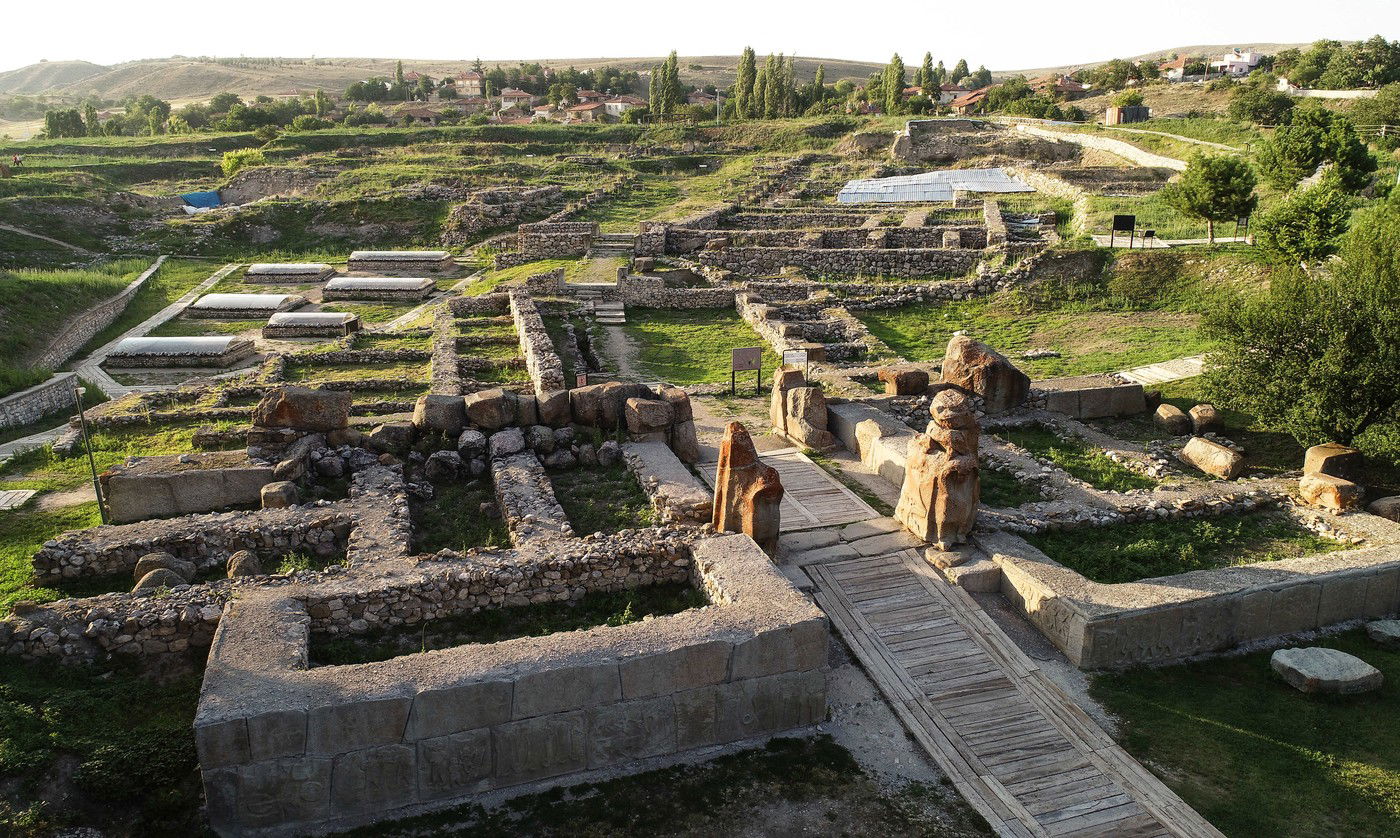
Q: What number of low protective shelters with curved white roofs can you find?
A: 6